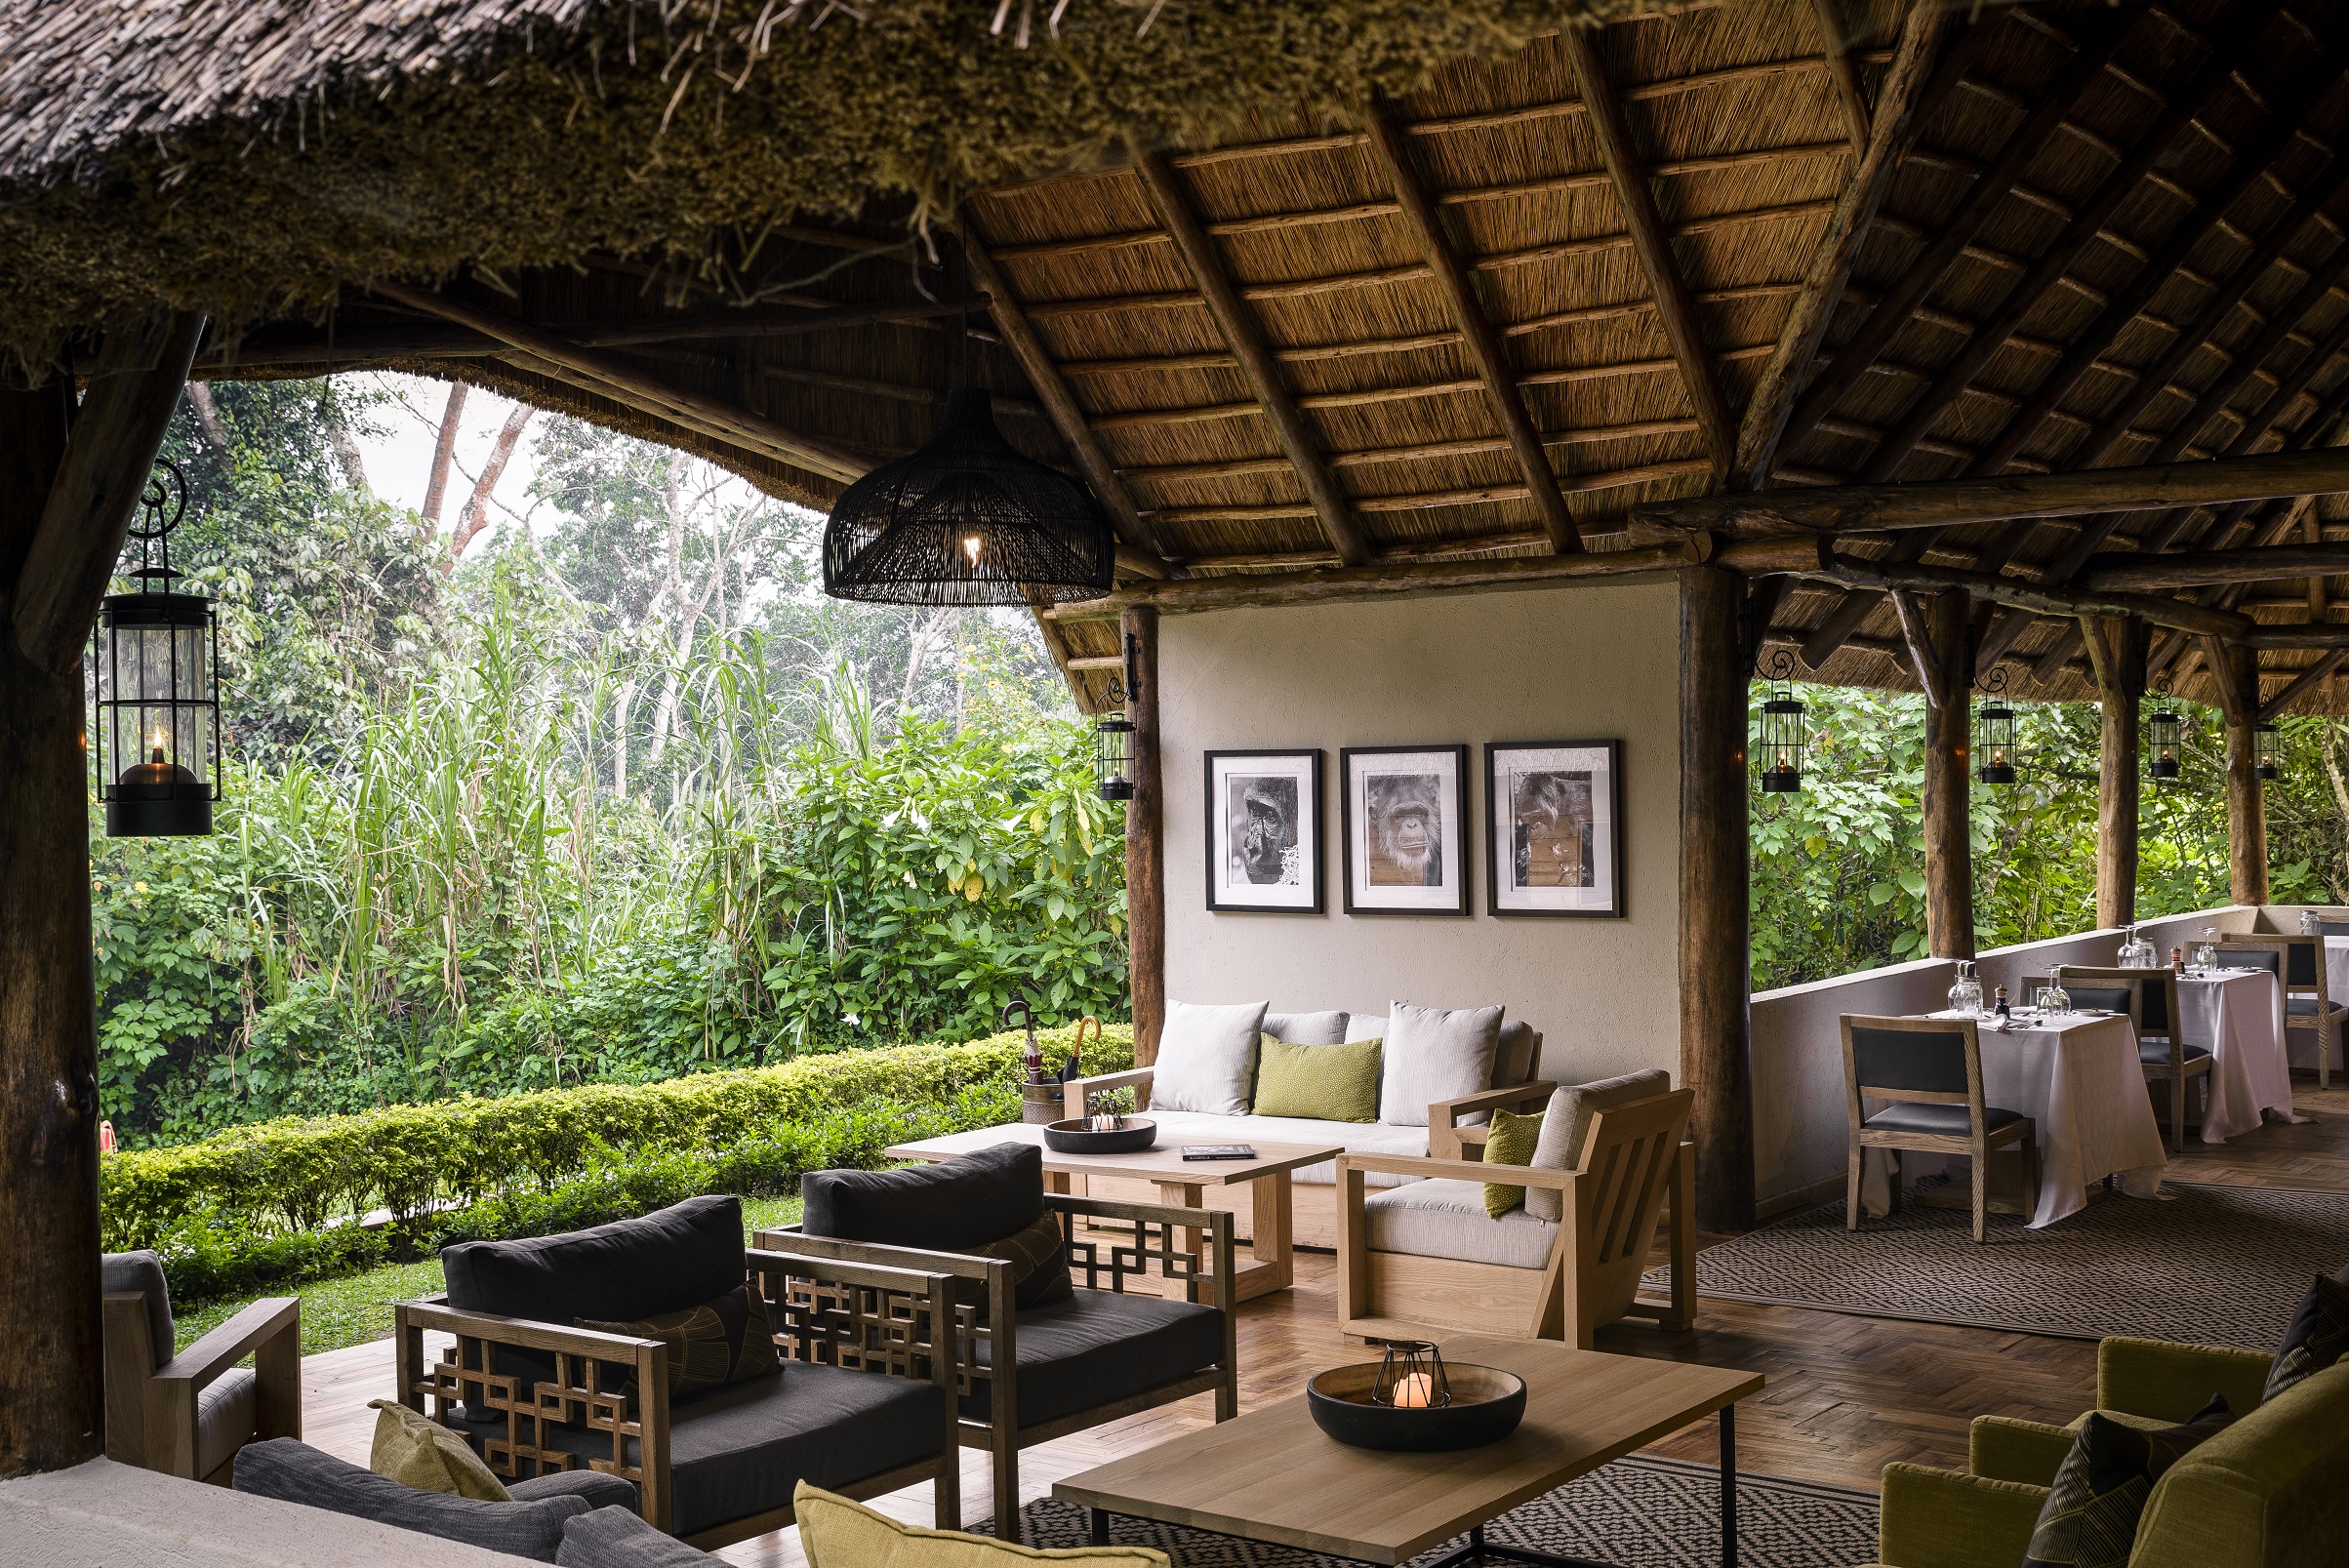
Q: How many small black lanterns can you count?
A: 6